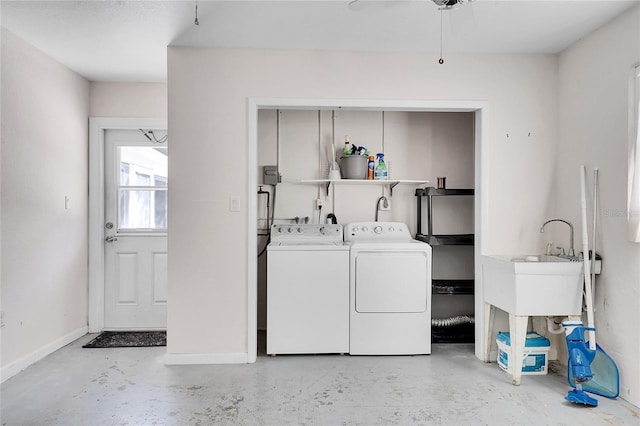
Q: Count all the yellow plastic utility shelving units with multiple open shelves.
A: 0